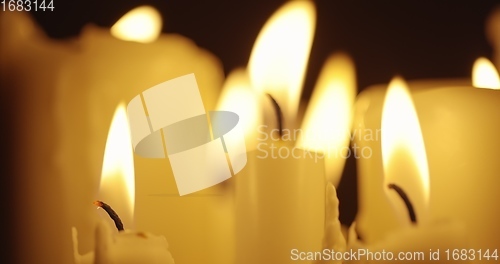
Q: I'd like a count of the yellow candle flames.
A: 7